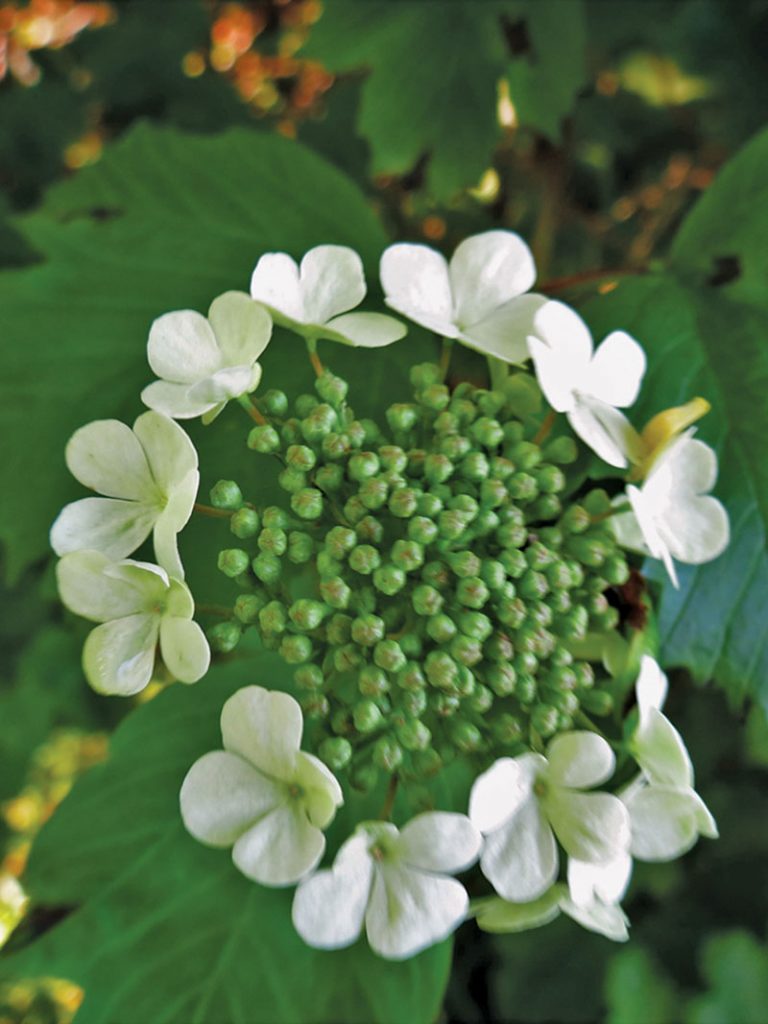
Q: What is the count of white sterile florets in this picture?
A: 12